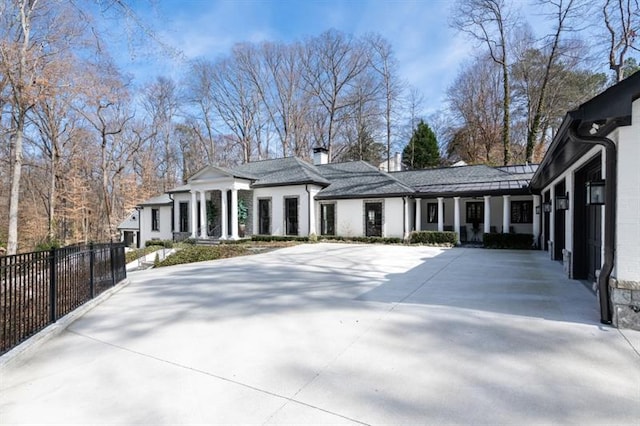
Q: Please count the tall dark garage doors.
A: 3